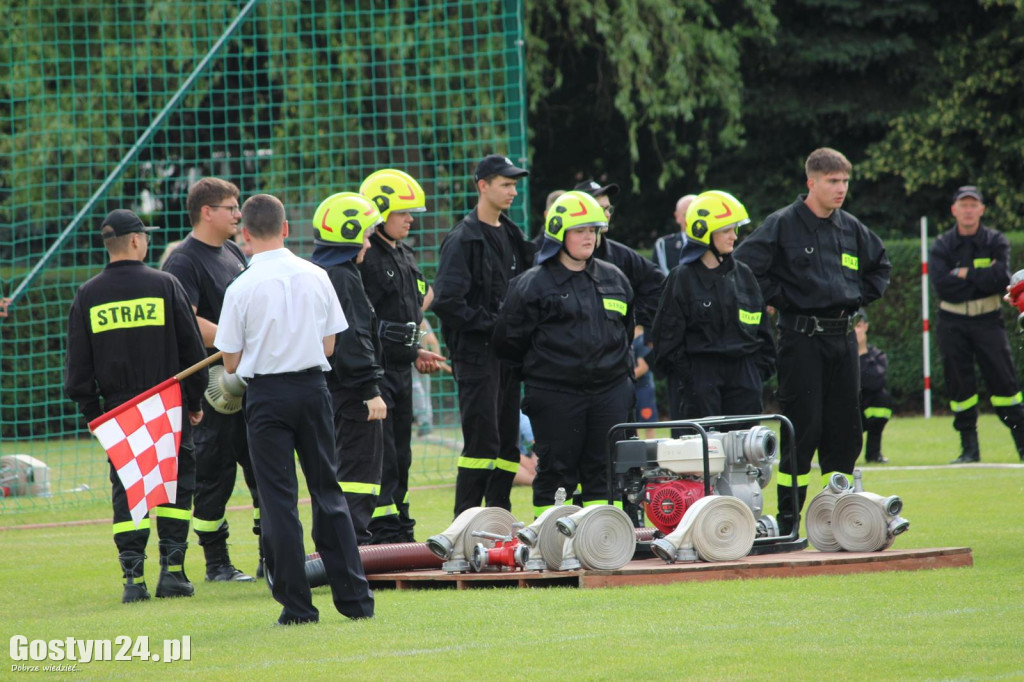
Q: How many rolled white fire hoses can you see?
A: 6